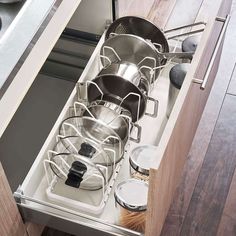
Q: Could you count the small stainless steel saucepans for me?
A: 2